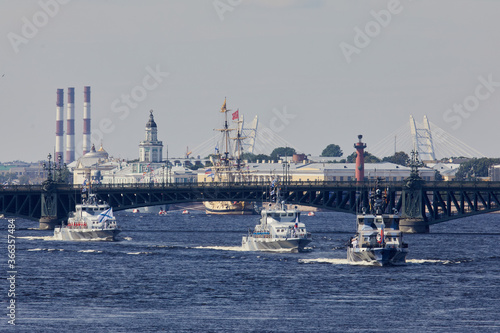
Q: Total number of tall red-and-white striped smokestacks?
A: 3